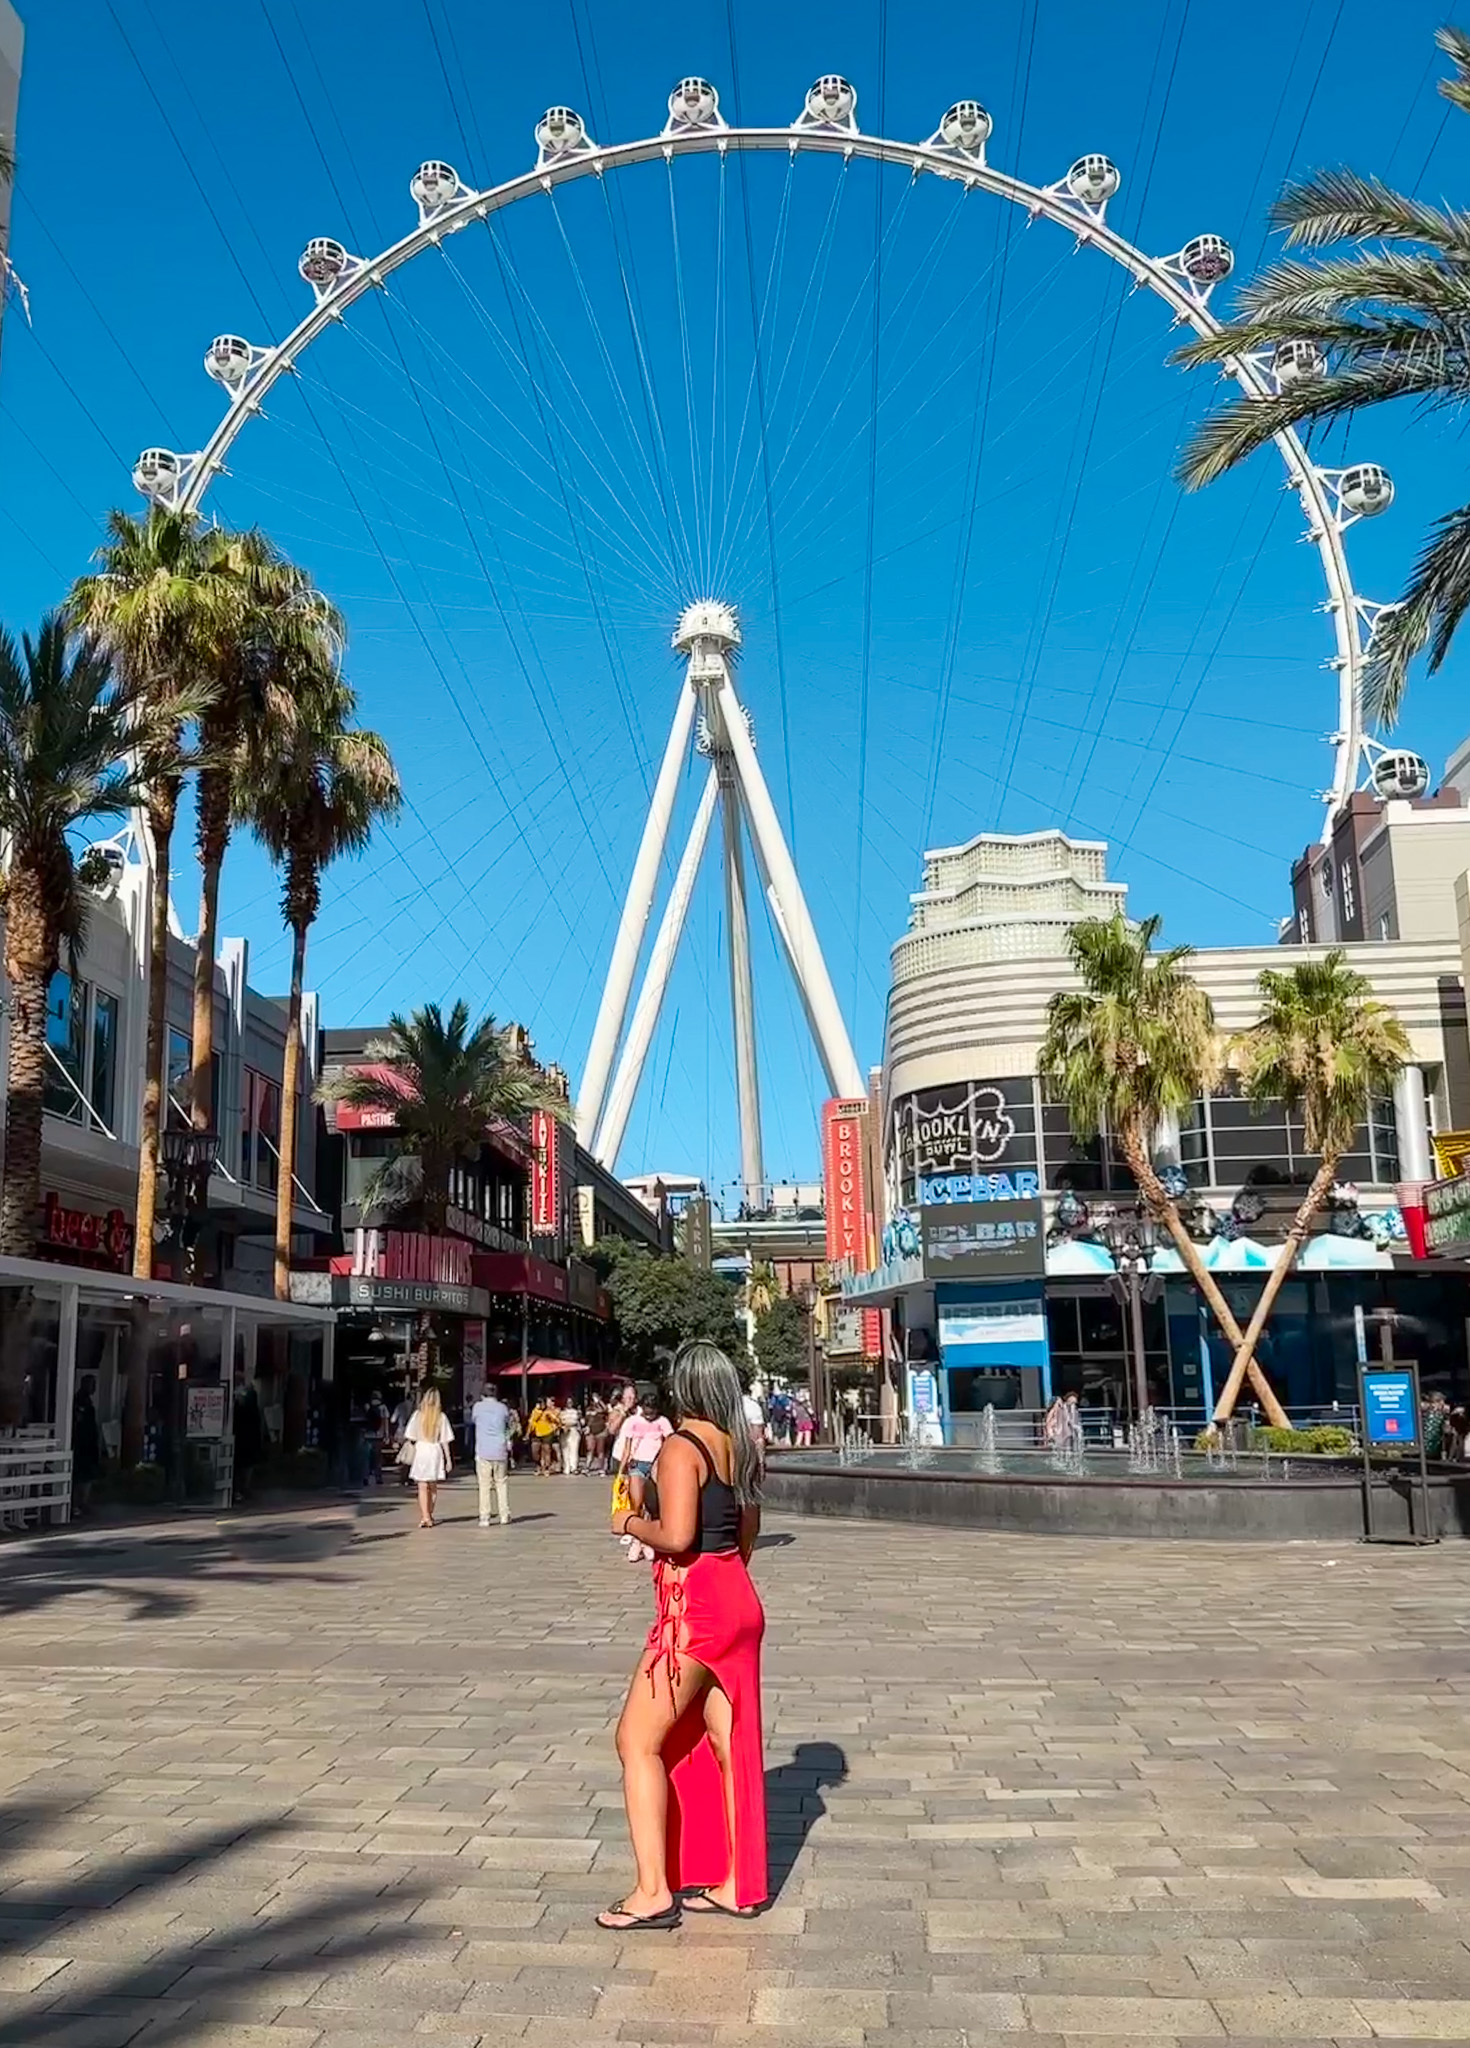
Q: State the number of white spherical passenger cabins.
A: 15